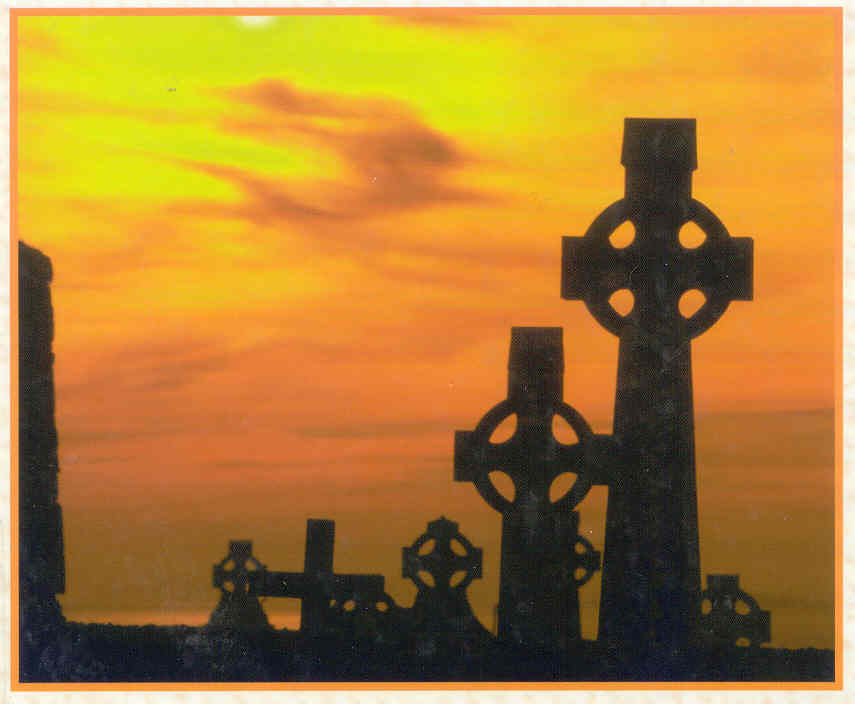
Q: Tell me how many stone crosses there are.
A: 8